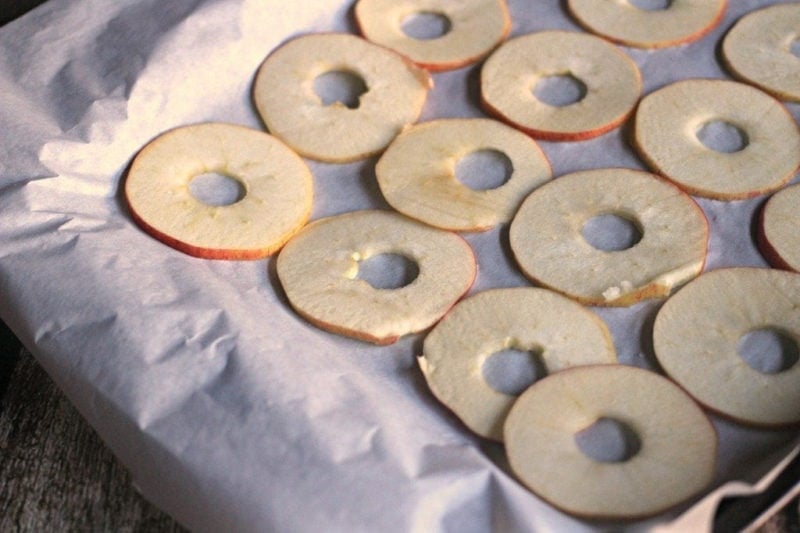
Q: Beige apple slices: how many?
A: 14